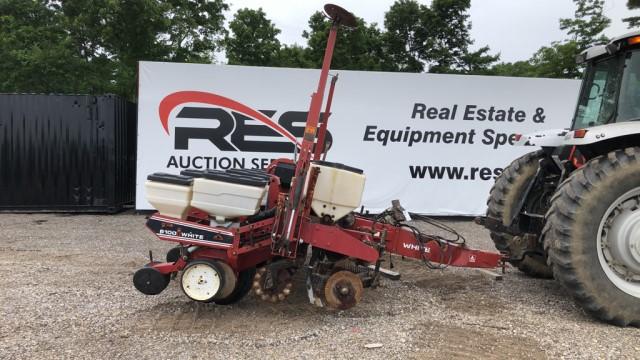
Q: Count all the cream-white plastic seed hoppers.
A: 3